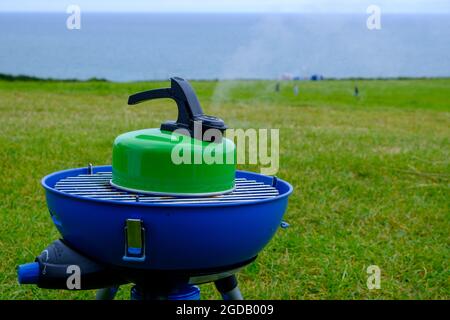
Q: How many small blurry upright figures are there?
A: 3